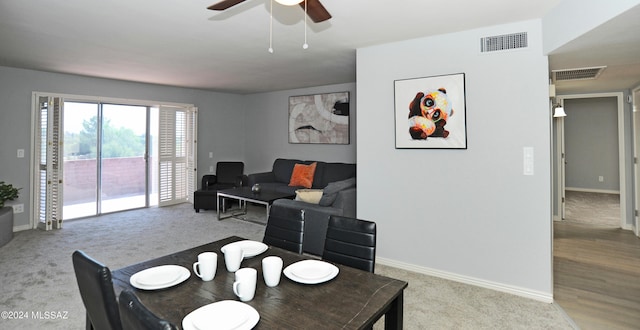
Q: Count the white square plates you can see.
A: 4